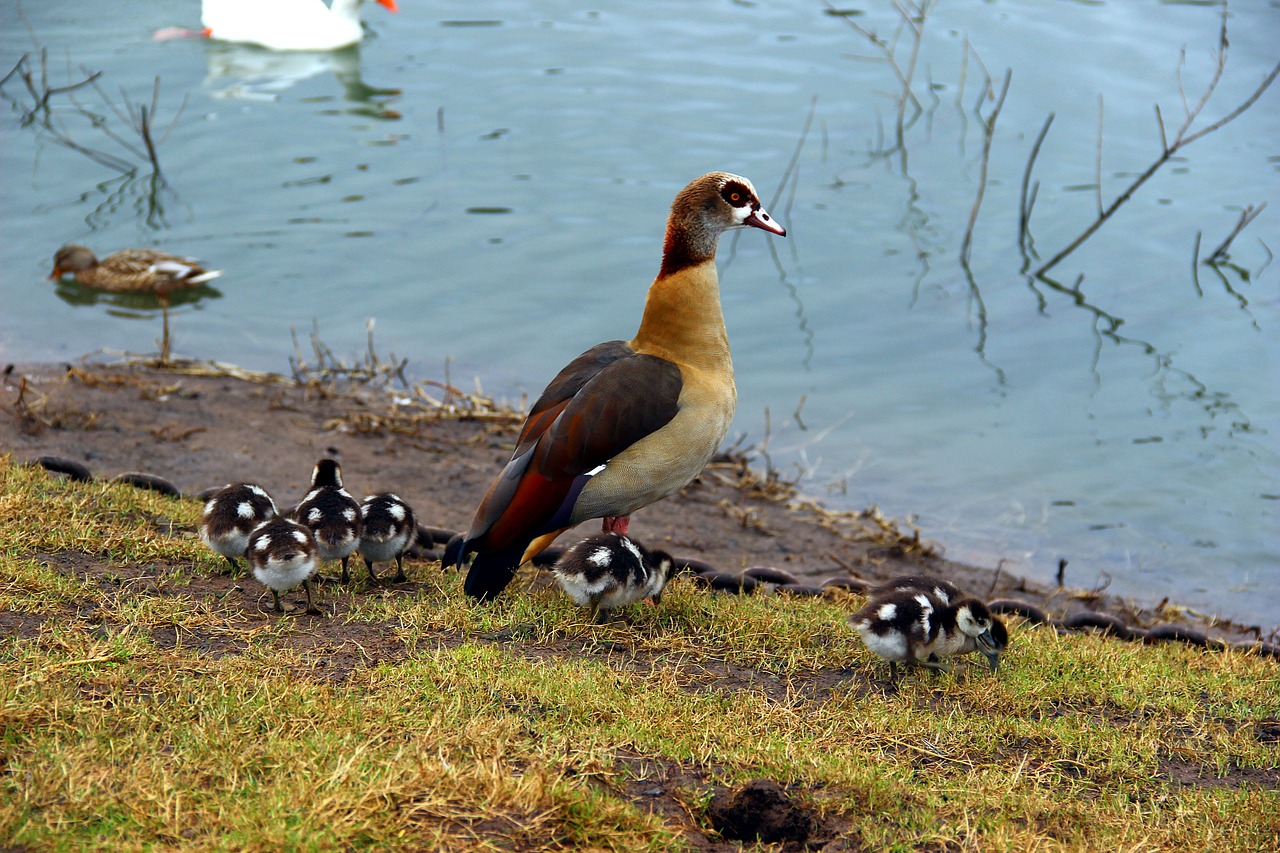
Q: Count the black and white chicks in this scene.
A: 7